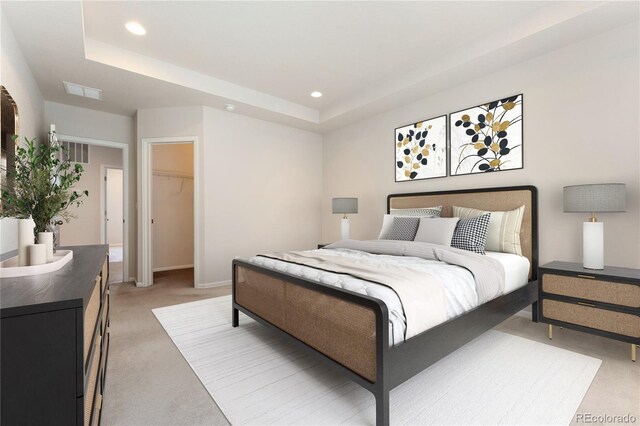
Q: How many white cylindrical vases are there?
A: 3